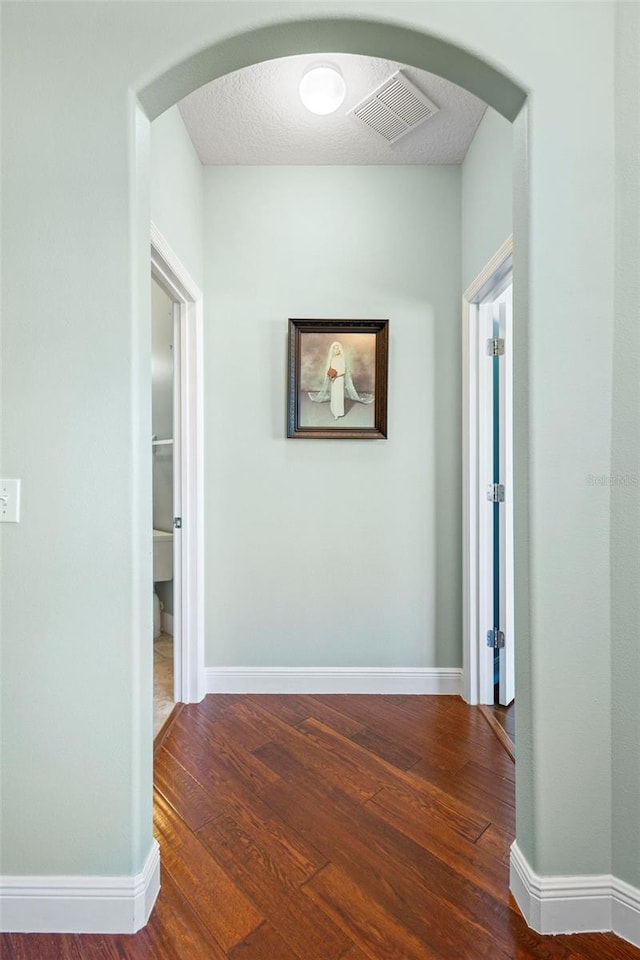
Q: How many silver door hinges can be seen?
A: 3